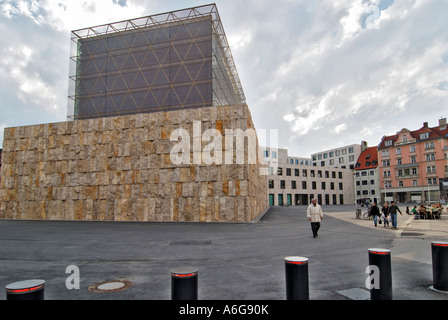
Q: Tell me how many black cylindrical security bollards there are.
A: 5